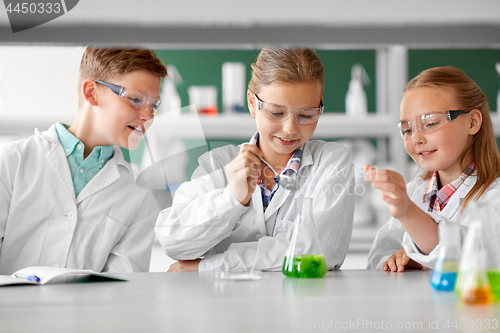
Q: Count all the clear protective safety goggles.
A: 3